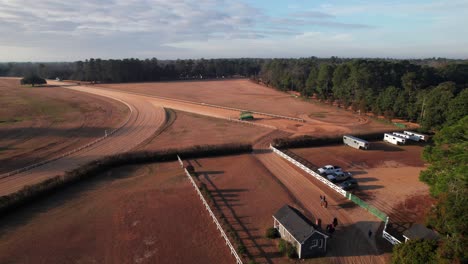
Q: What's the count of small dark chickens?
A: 0